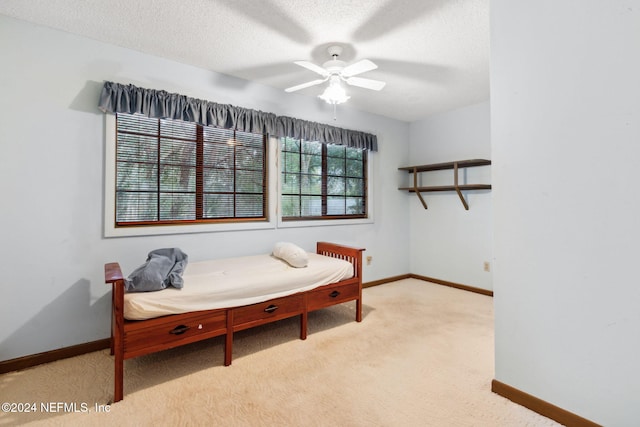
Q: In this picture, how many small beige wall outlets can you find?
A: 2